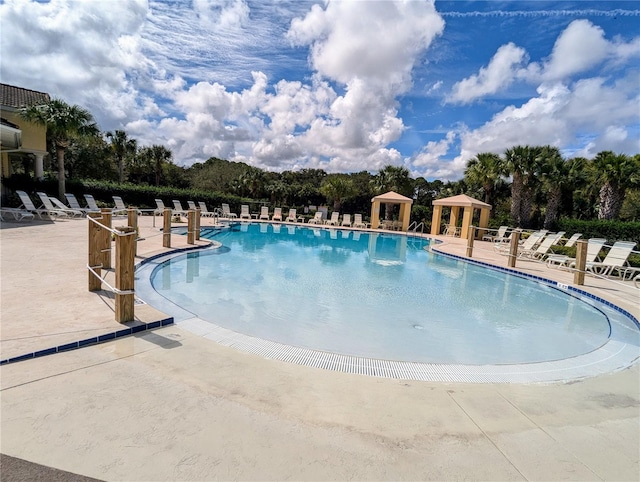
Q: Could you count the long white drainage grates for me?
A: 1